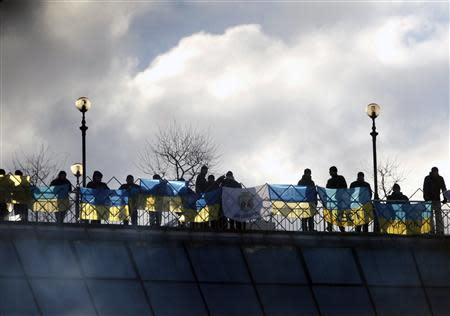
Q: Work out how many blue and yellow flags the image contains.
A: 7